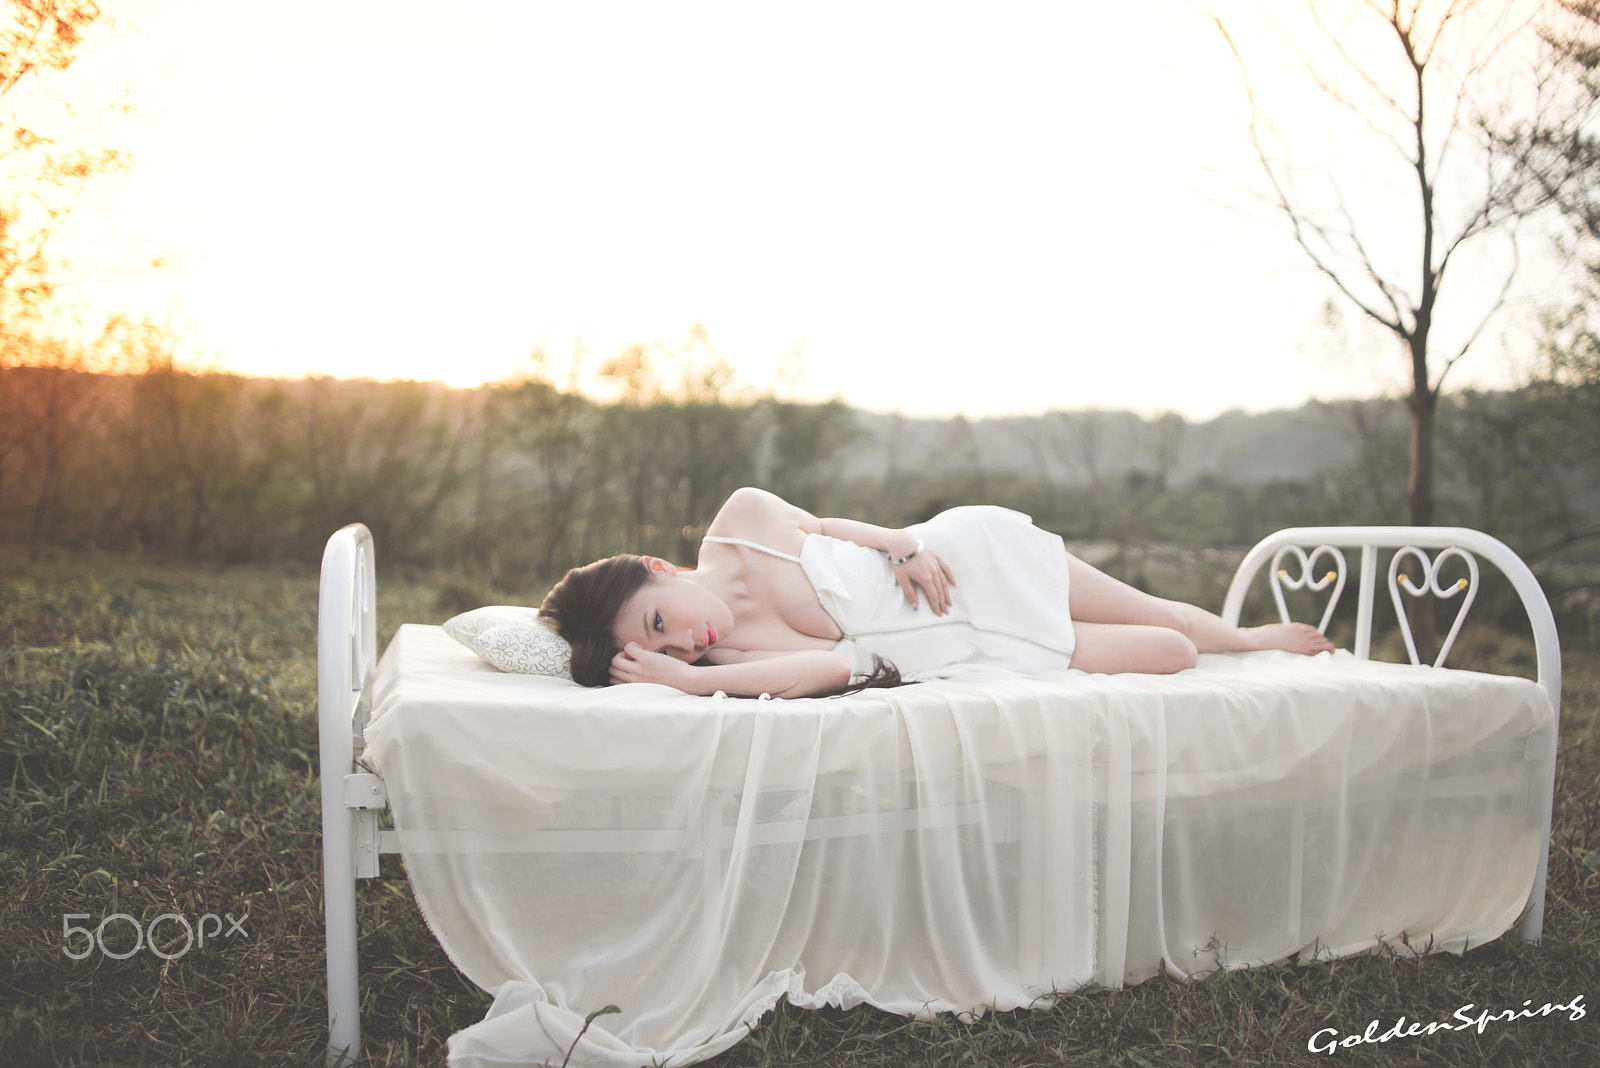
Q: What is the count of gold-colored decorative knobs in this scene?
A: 4